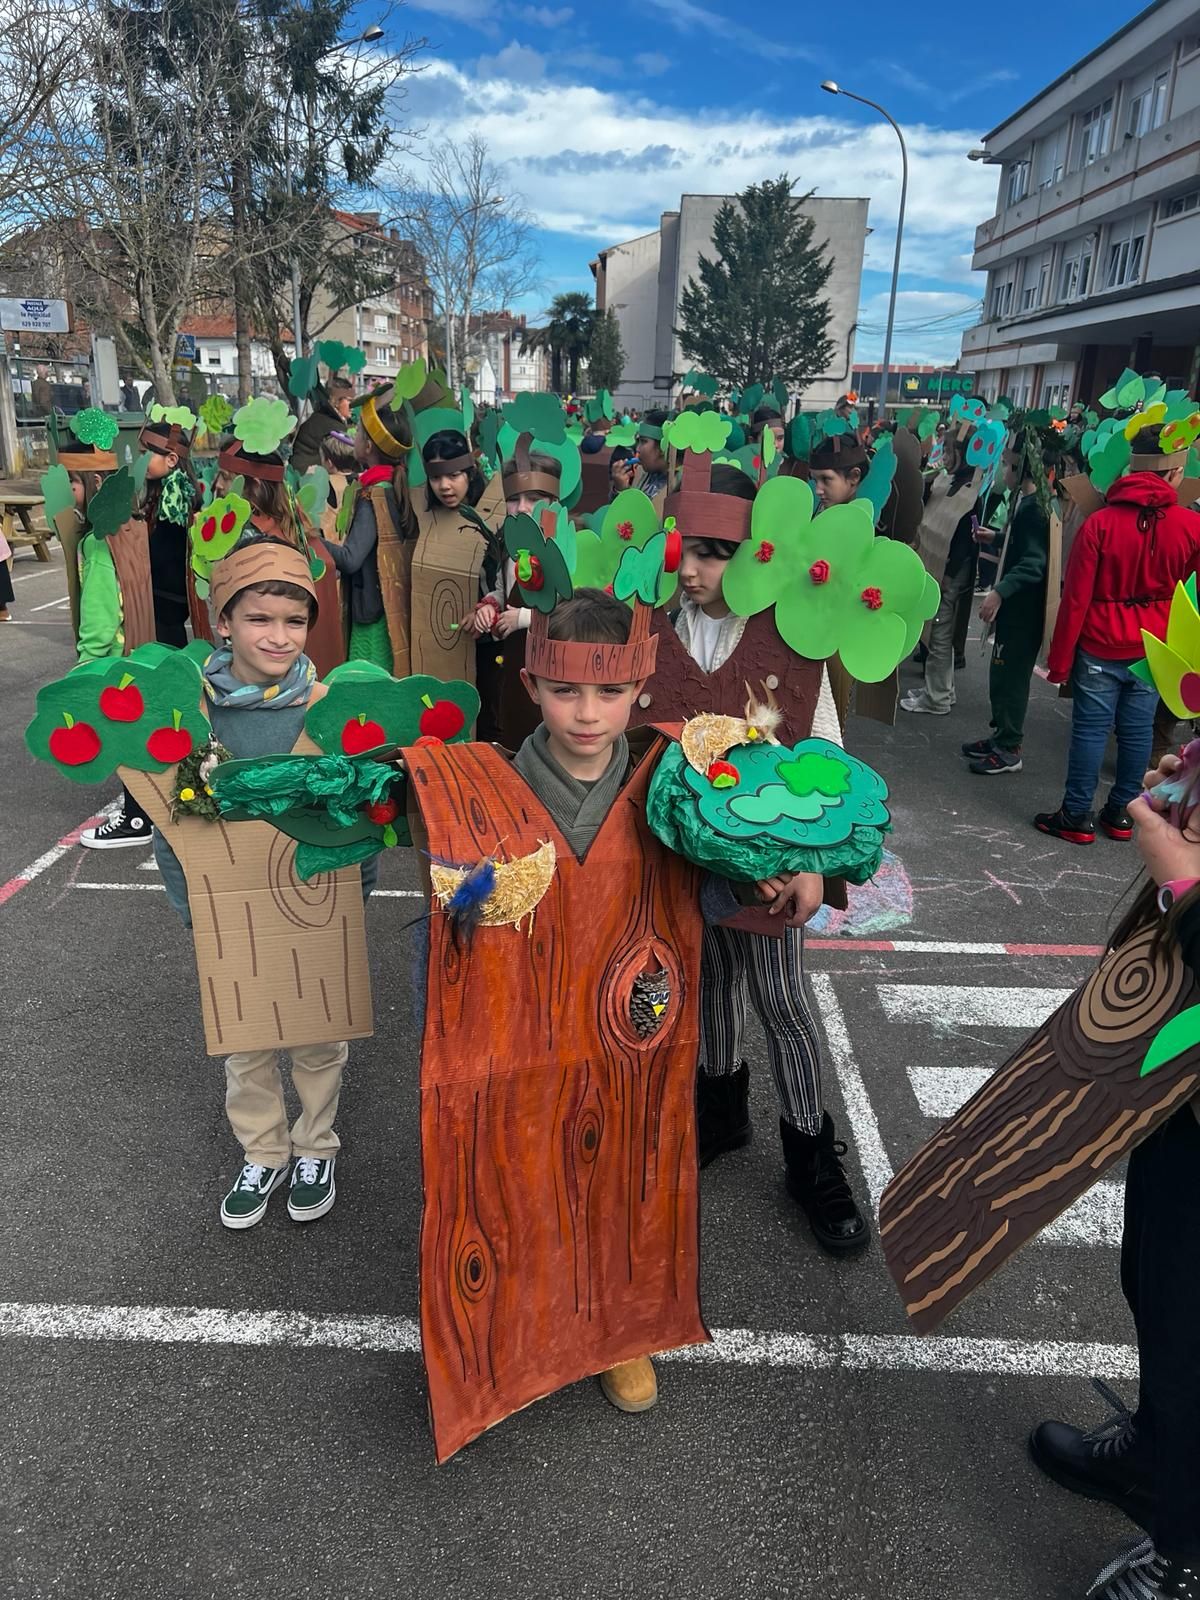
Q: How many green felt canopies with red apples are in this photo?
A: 2